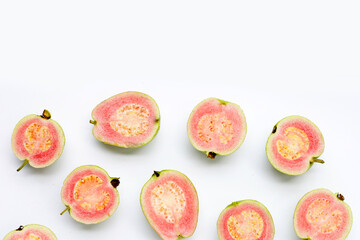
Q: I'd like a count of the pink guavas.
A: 9